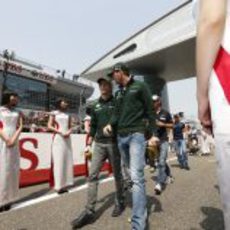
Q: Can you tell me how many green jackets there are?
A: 2